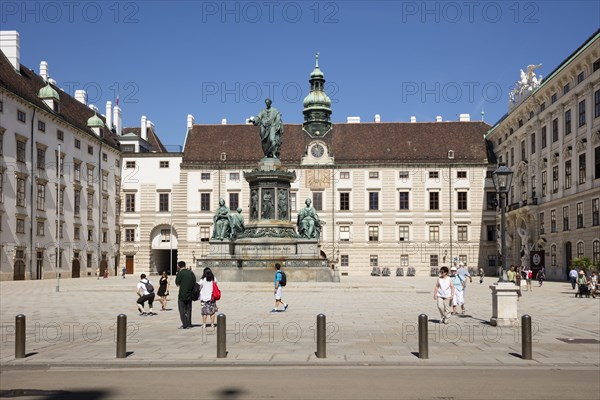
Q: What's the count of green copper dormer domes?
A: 2